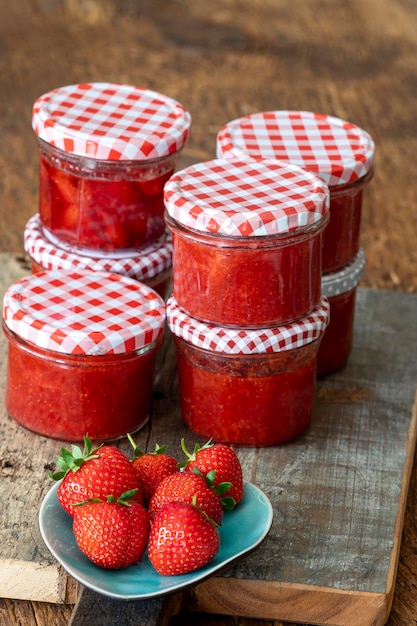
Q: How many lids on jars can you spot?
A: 7